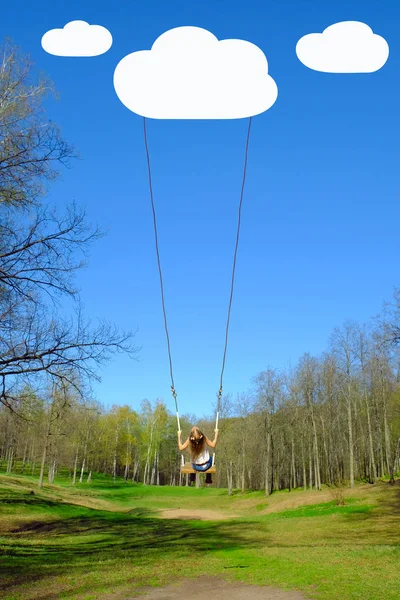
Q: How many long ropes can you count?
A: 2